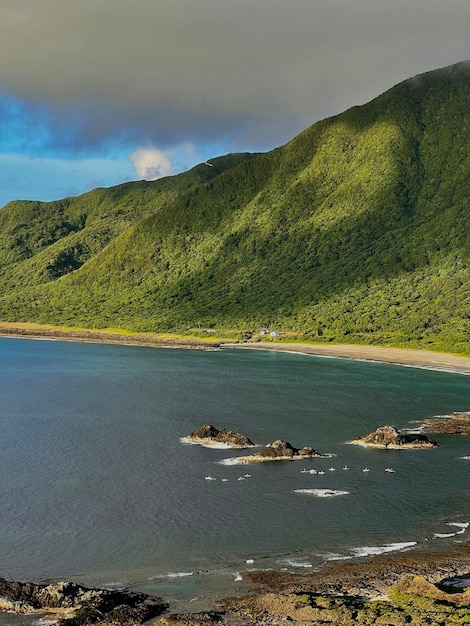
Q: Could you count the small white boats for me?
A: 11